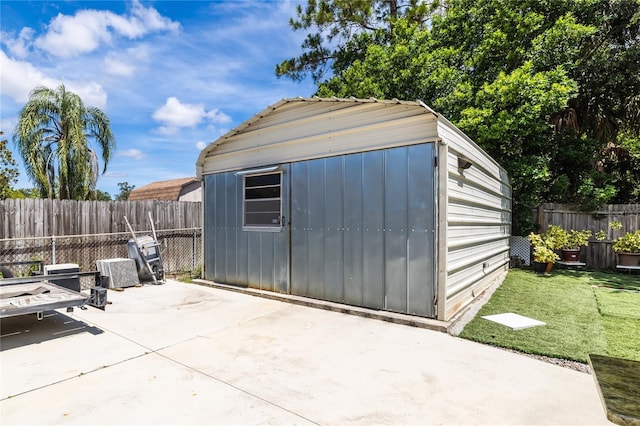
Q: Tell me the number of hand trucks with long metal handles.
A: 1